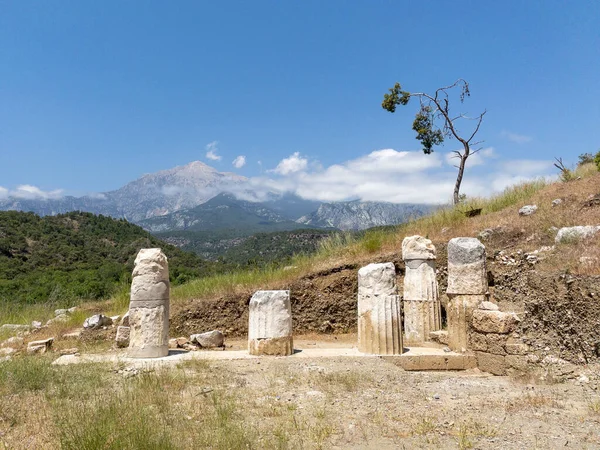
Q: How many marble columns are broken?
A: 5